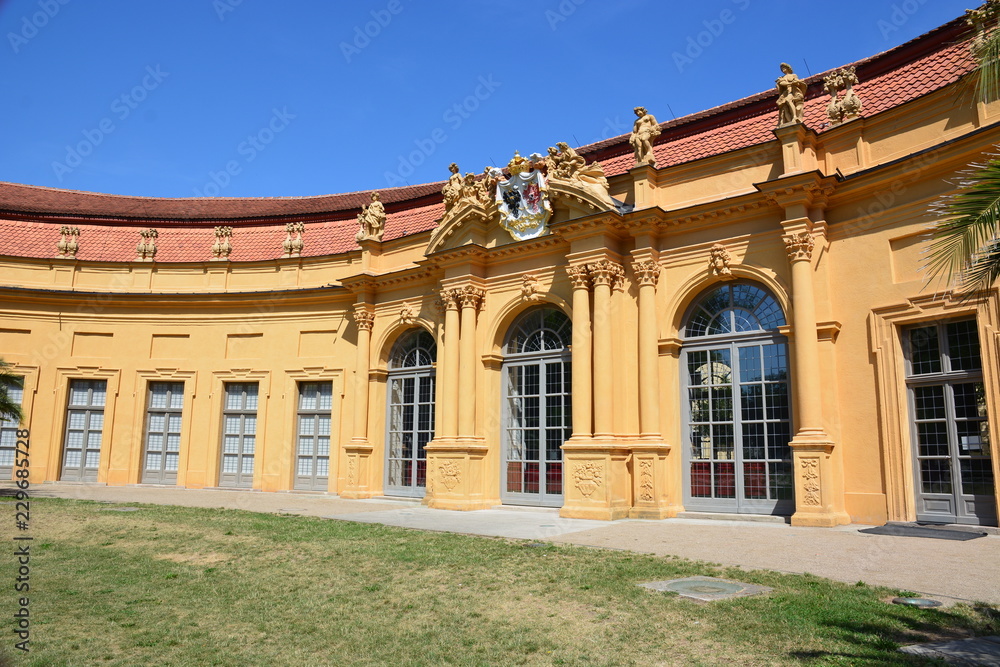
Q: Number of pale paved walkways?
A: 1